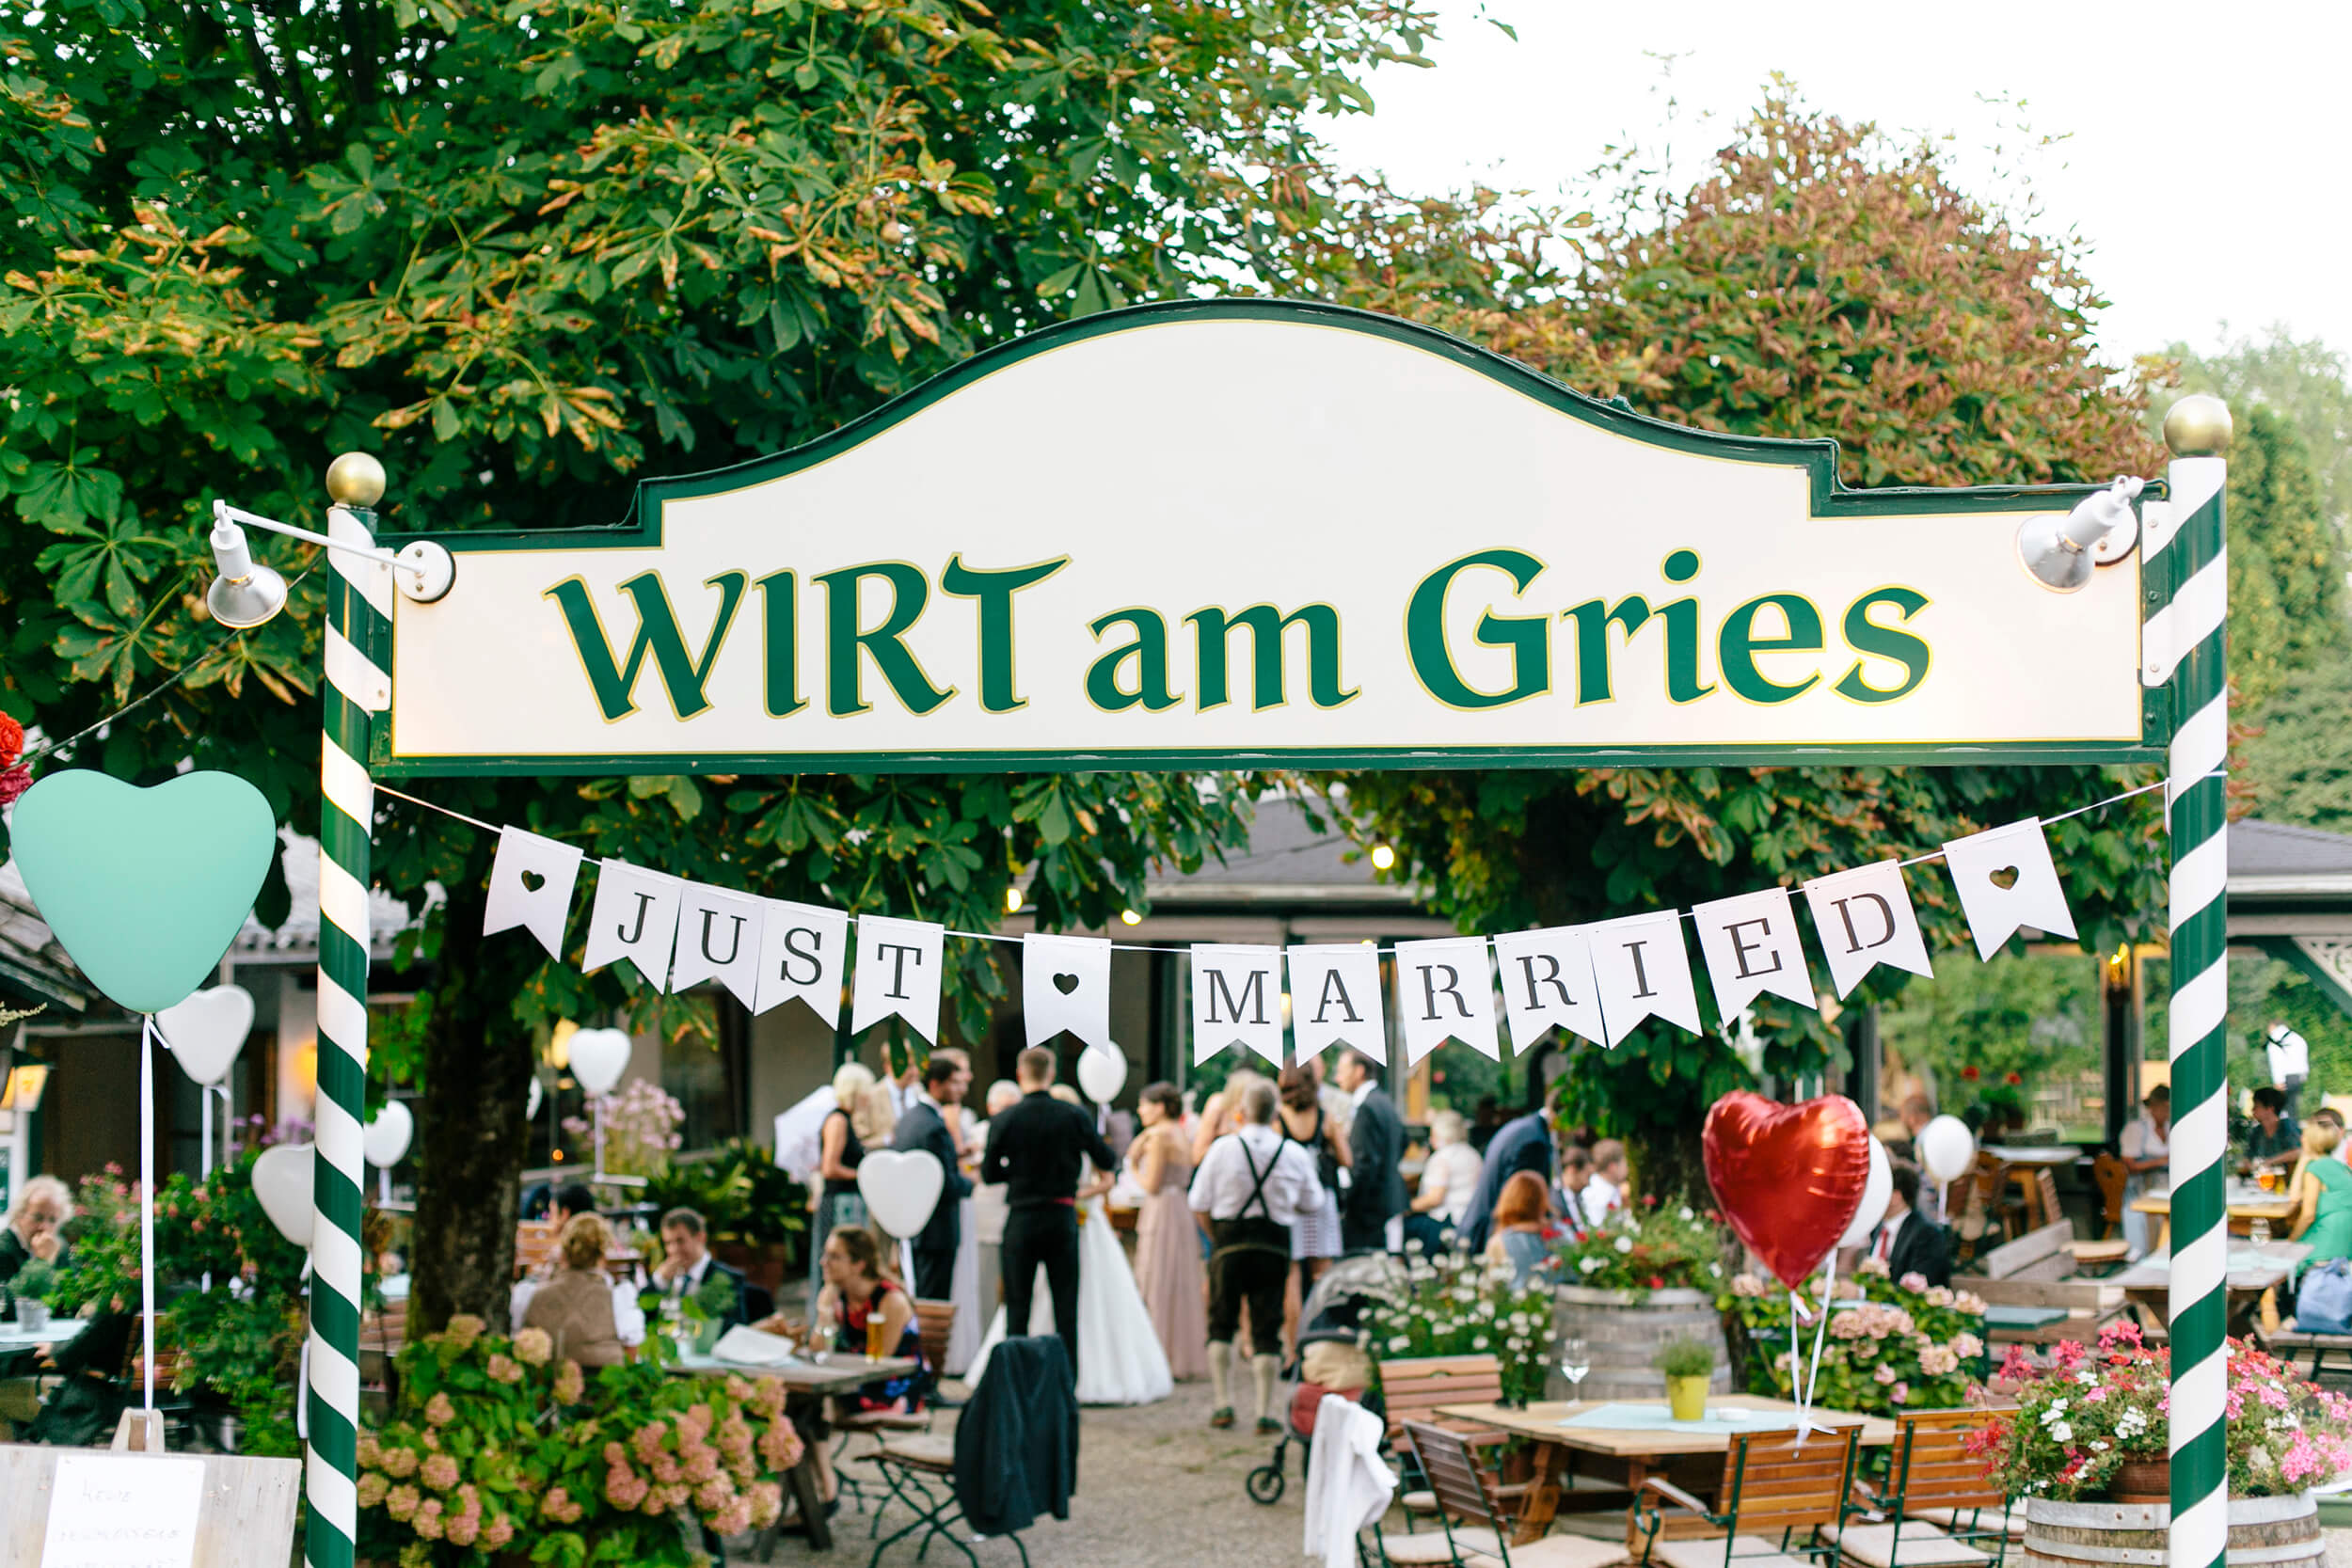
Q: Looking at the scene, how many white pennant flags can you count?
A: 14